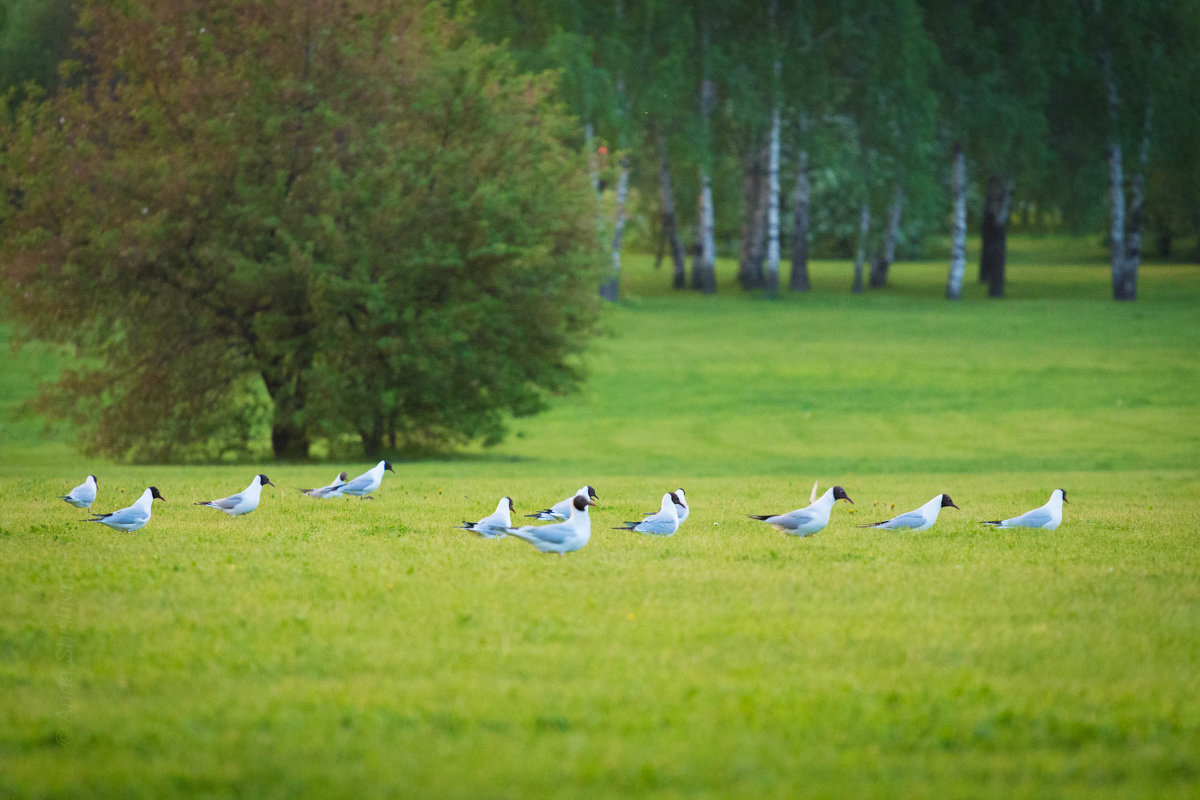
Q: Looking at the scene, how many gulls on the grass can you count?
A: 13